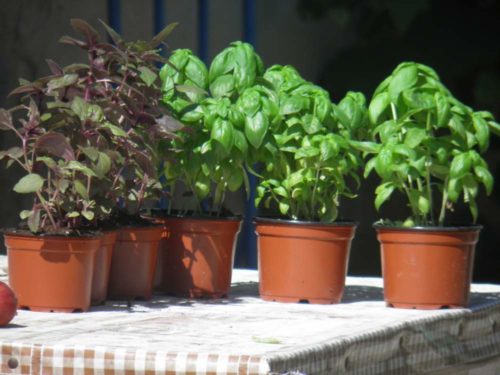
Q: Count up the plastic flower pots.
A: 6